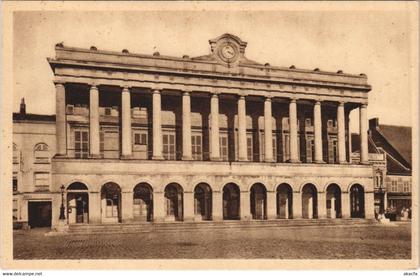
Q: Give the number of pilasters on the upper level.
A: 12